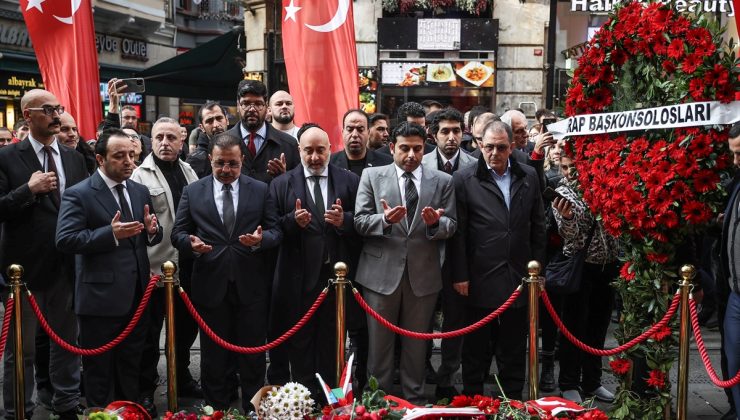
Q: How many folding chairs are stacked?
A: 0